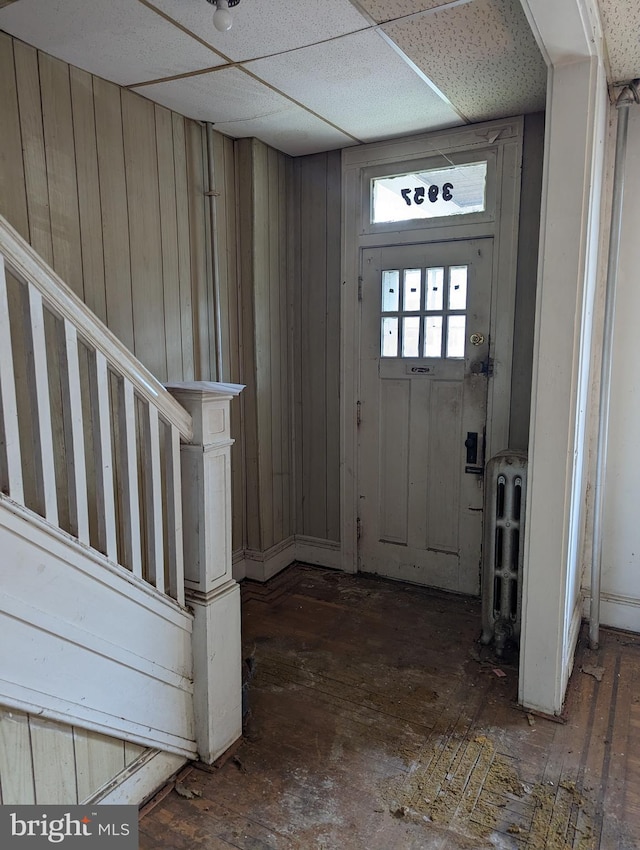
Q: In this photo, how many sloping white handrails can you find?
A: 1